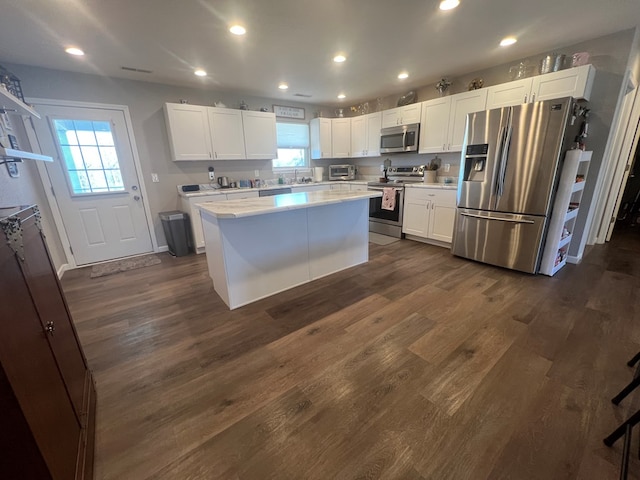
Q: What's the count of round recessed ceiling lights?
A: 9